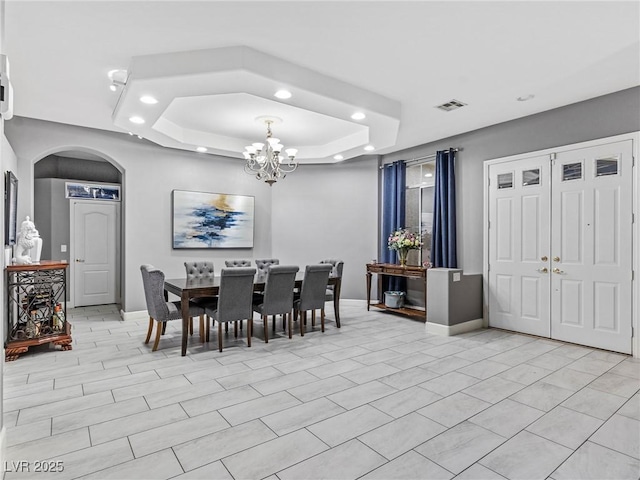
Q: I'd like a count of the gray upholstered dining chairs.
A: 8